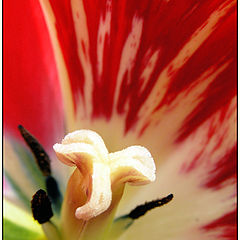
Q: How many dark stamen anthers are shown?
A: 3